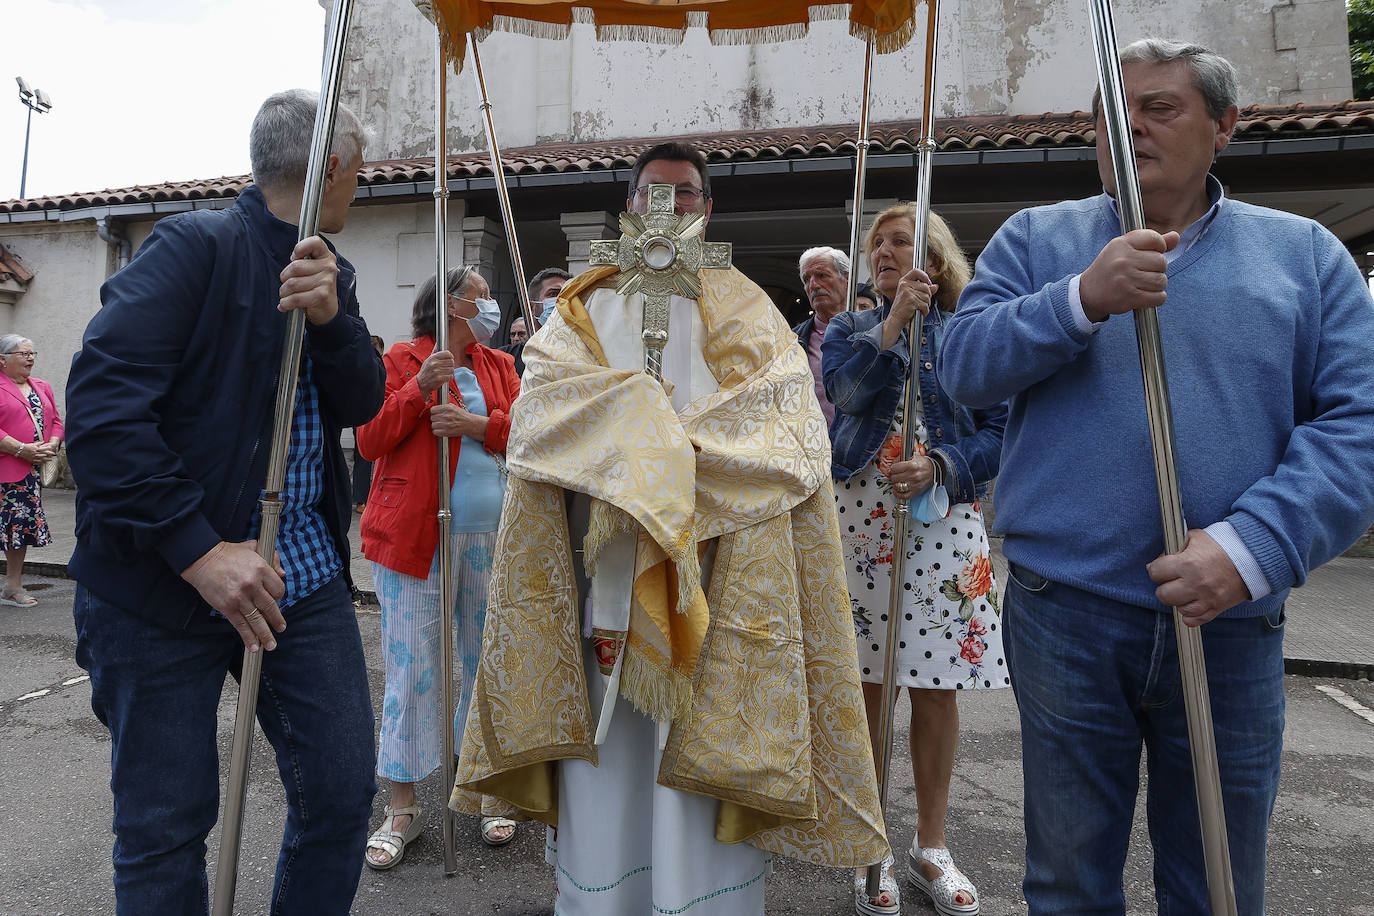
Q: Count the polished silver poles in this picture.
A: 6